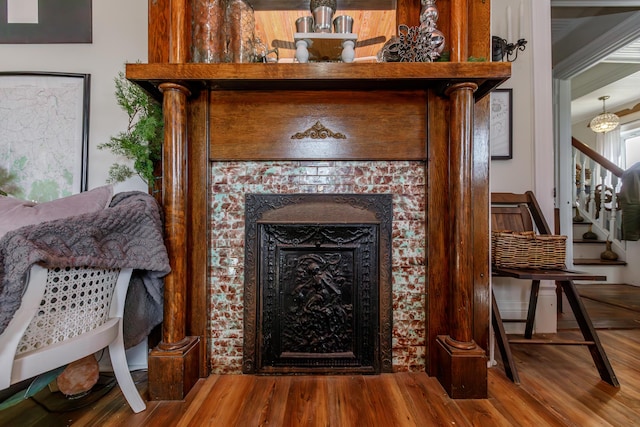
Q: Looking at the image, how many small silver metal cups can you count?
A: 3